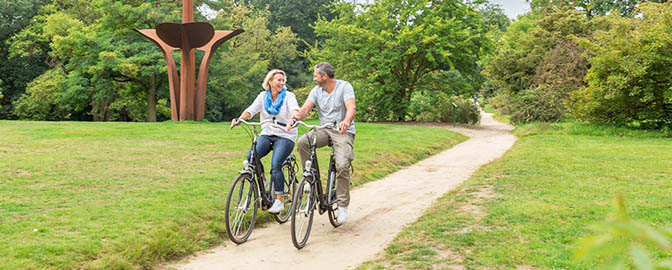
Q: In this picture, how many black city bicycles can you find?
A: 2